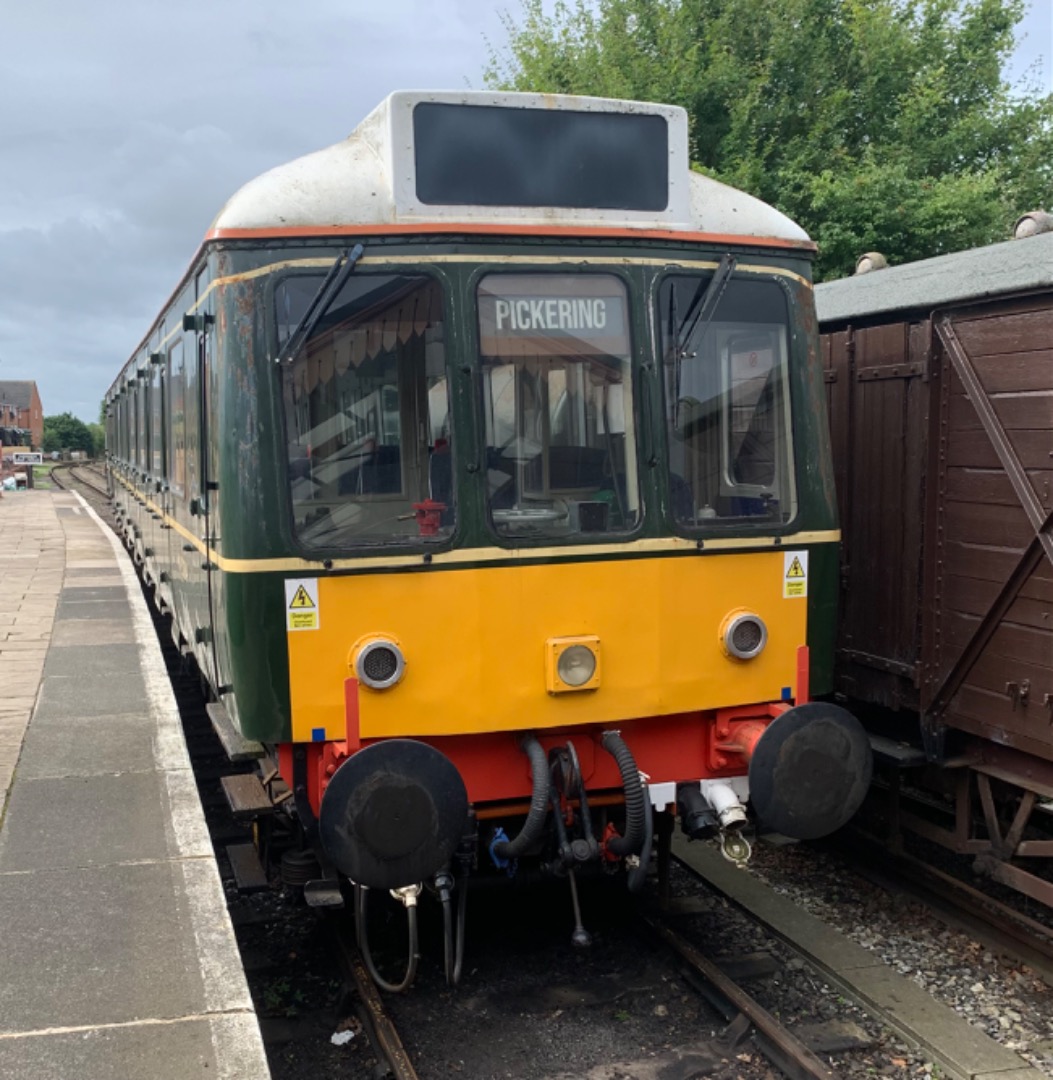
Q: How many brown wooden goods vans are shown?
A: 1